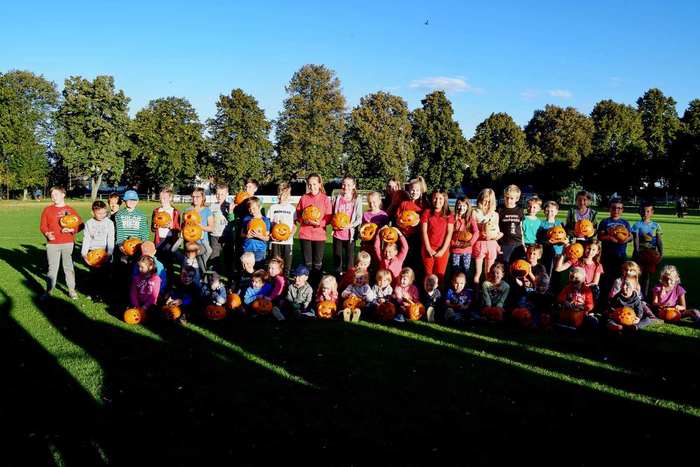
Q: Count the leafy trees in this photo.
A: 12